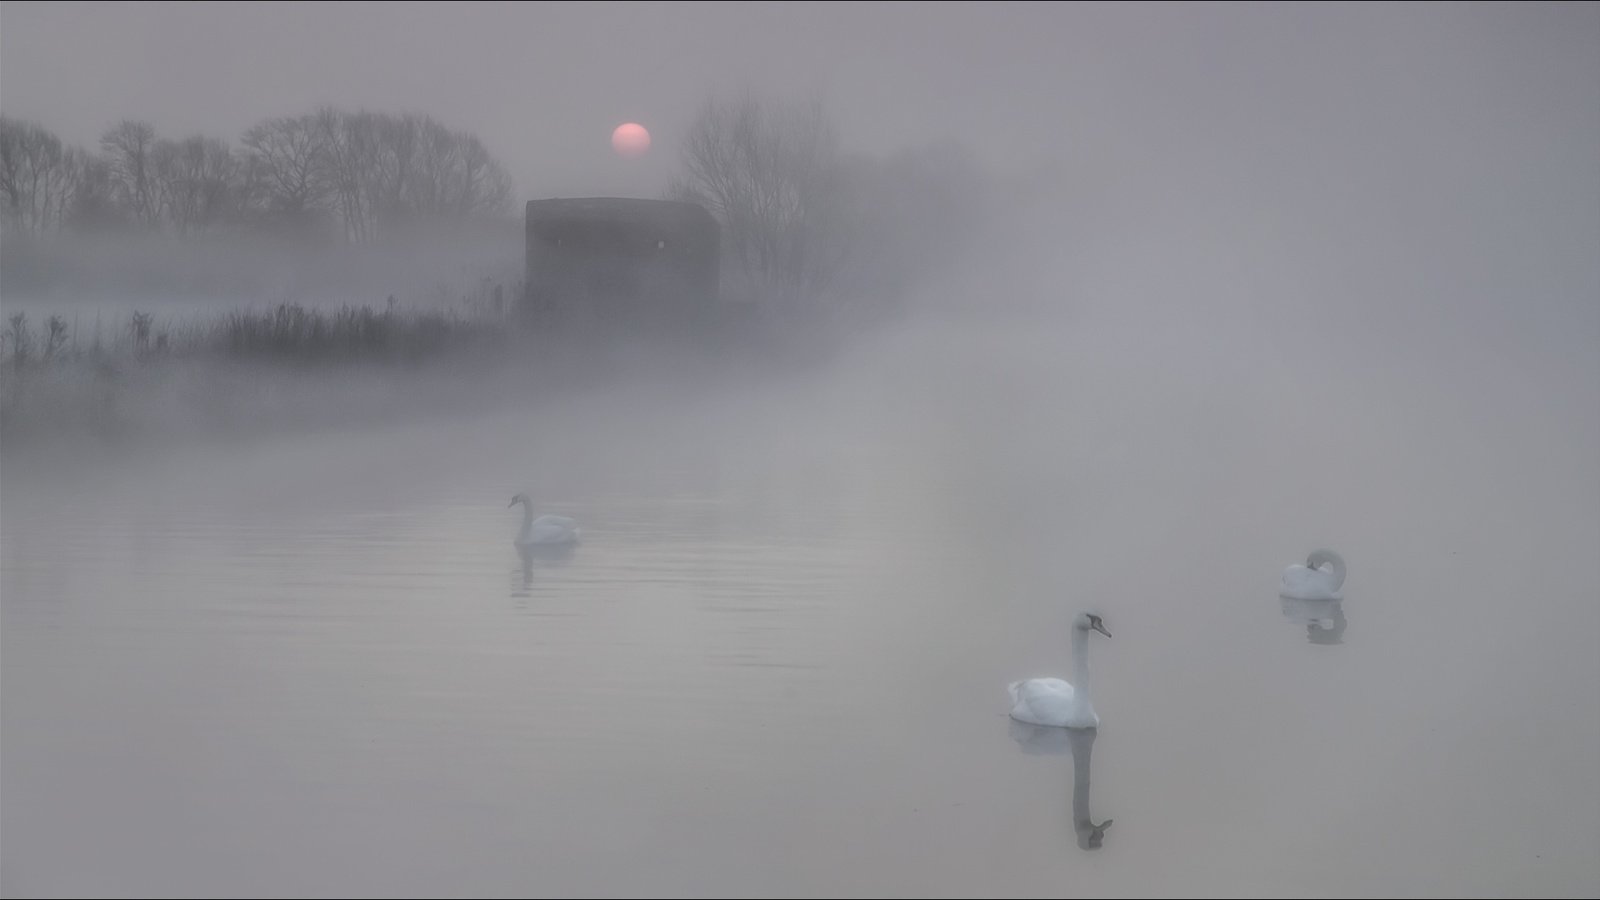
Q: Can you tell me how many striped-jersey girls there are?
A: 0